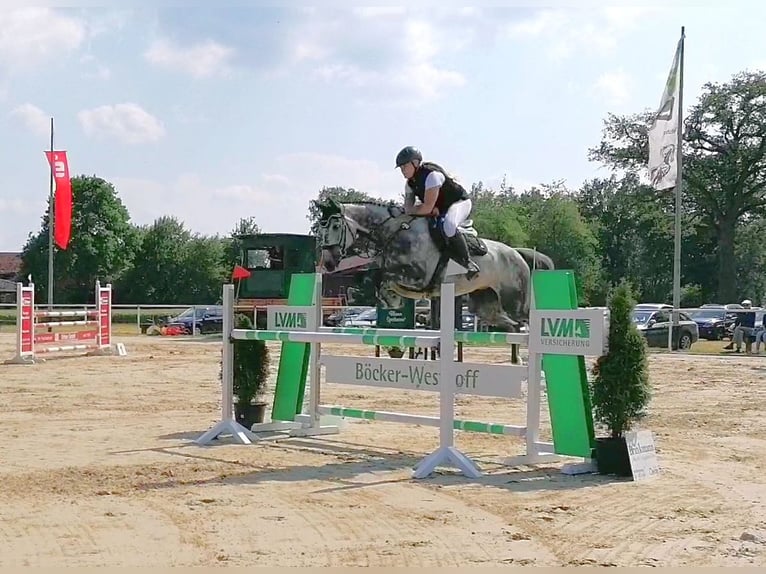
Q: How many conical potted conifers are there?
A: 2